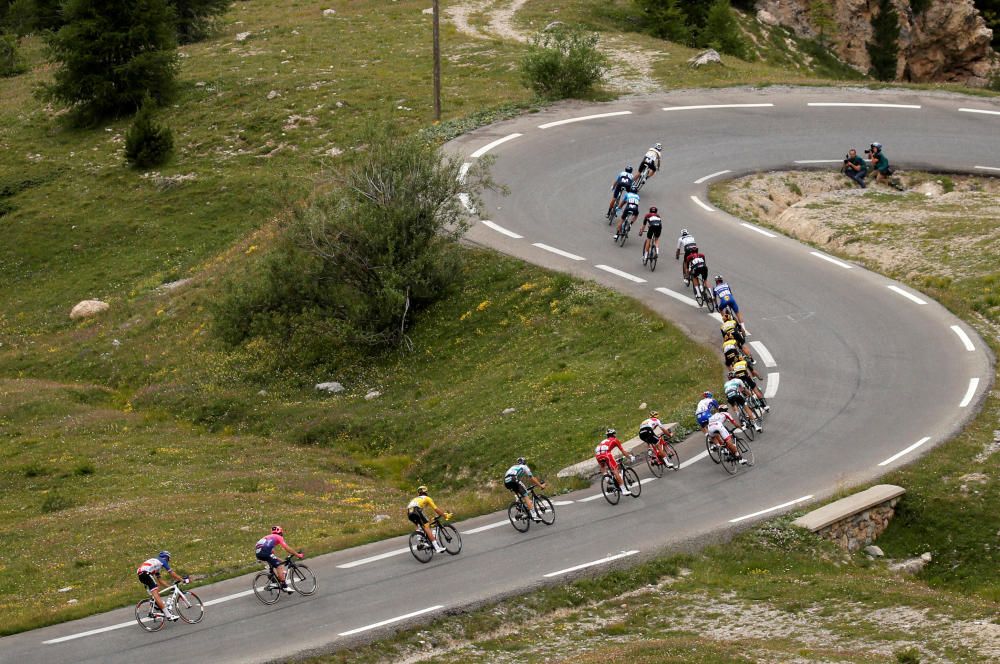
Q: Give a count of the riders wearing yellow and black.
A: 4